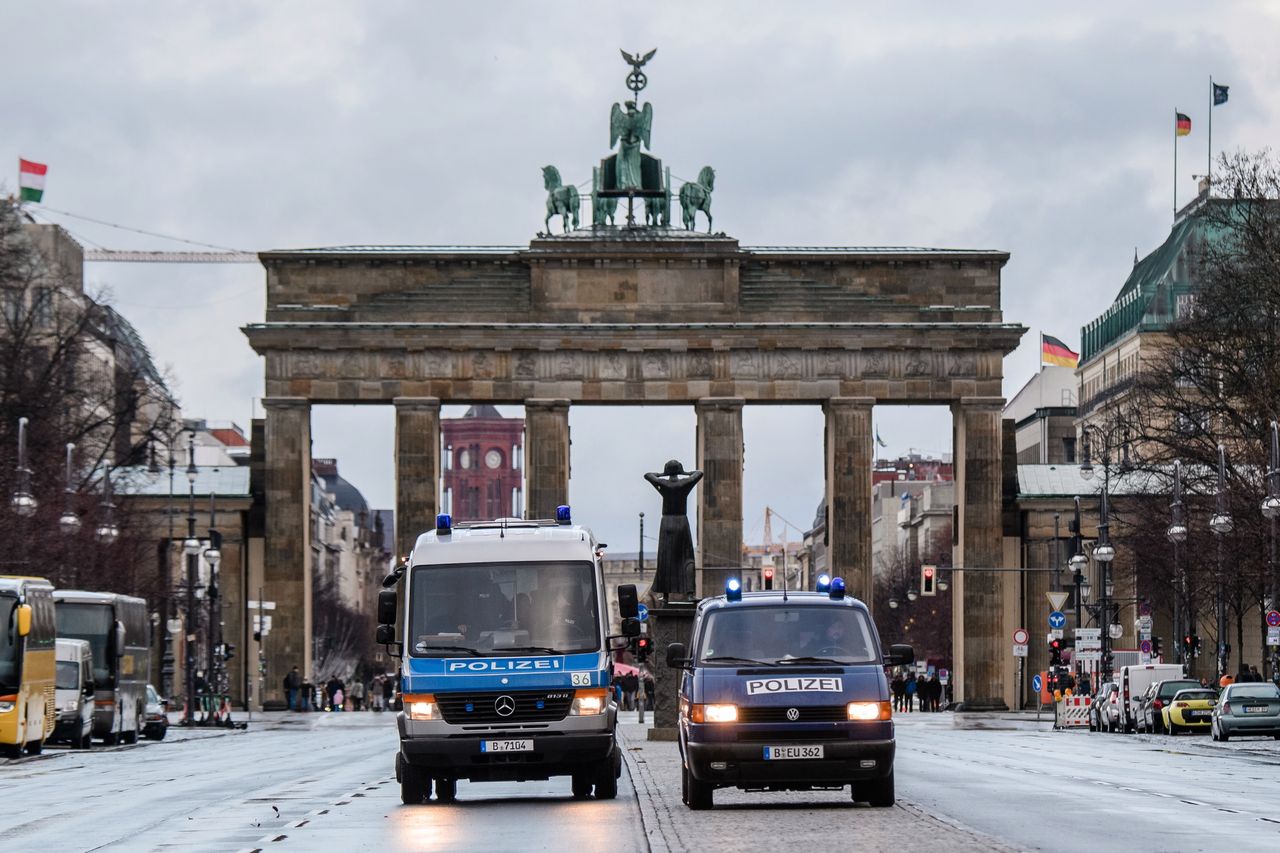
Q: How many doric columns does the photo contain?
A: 6